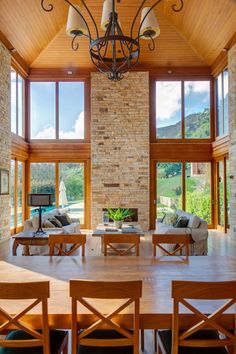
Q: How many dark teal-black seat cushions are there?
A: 3